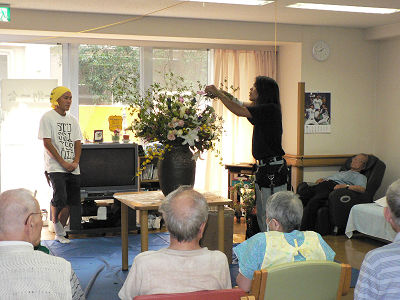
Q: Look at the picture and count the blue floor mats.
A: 1